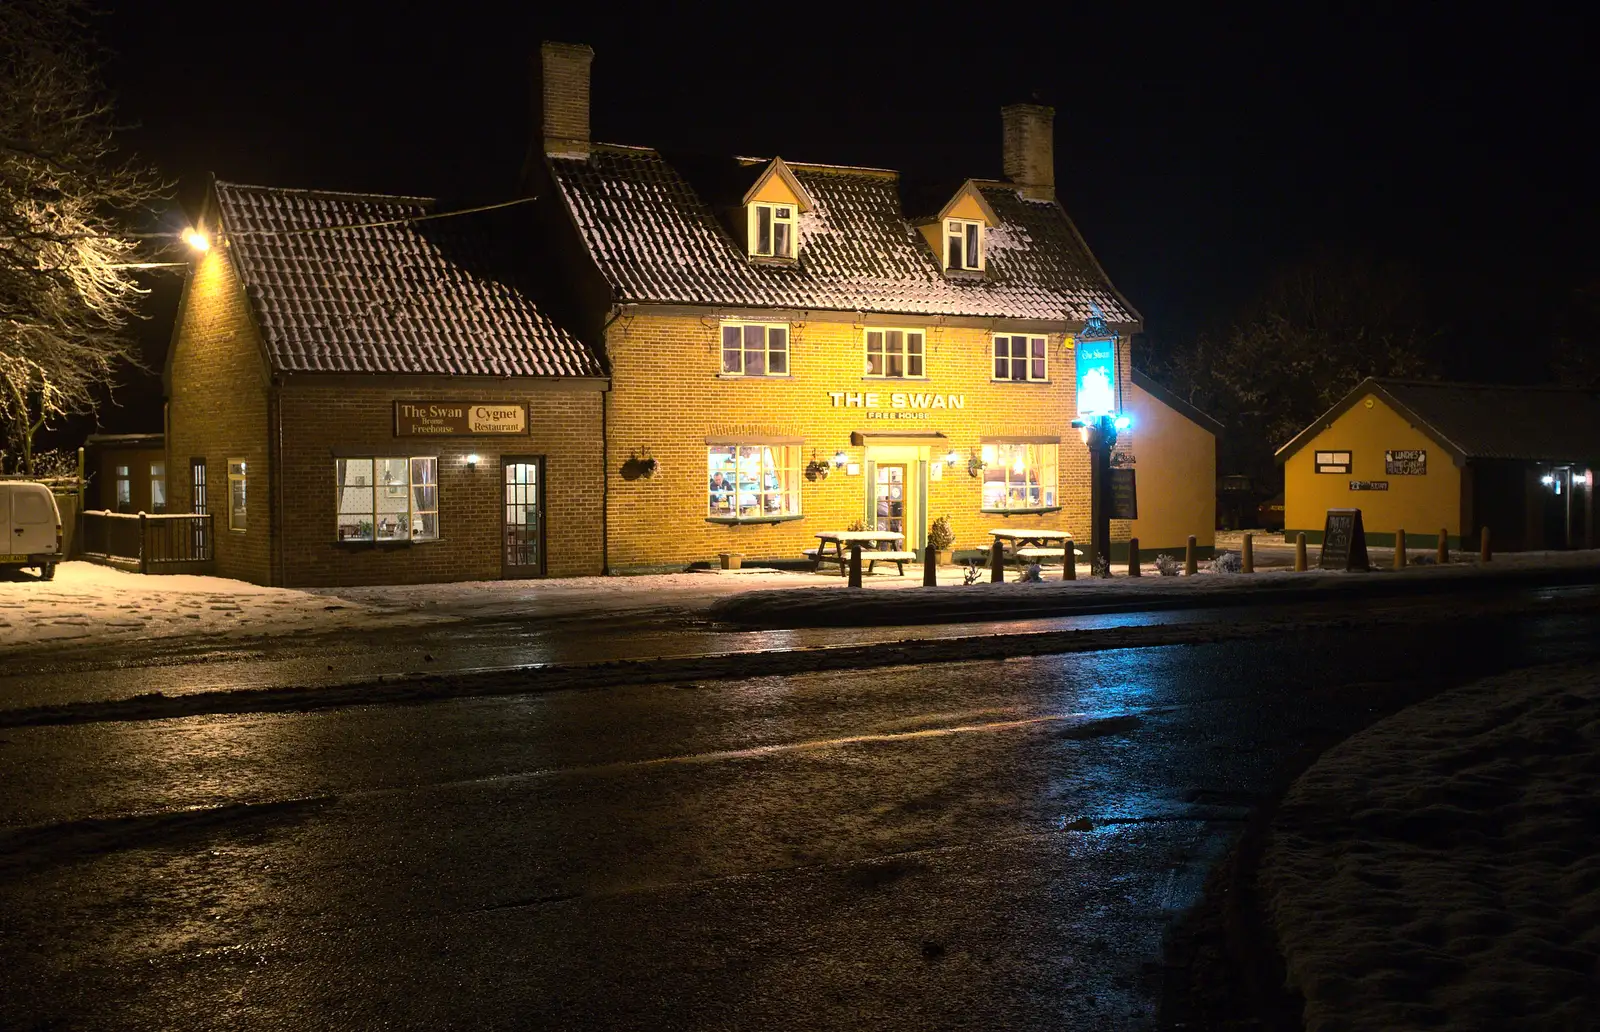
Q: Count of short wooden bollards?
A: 11